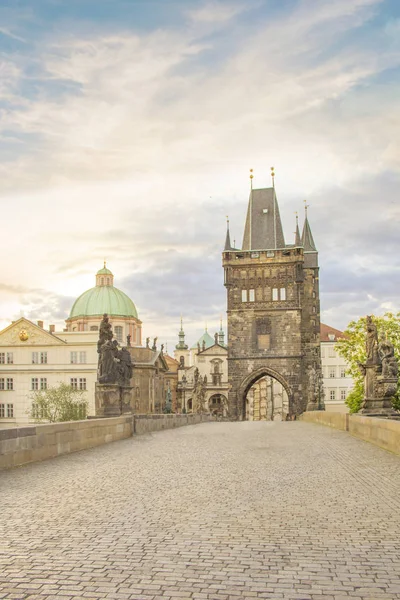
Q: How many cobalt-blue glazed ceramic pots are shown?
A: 0